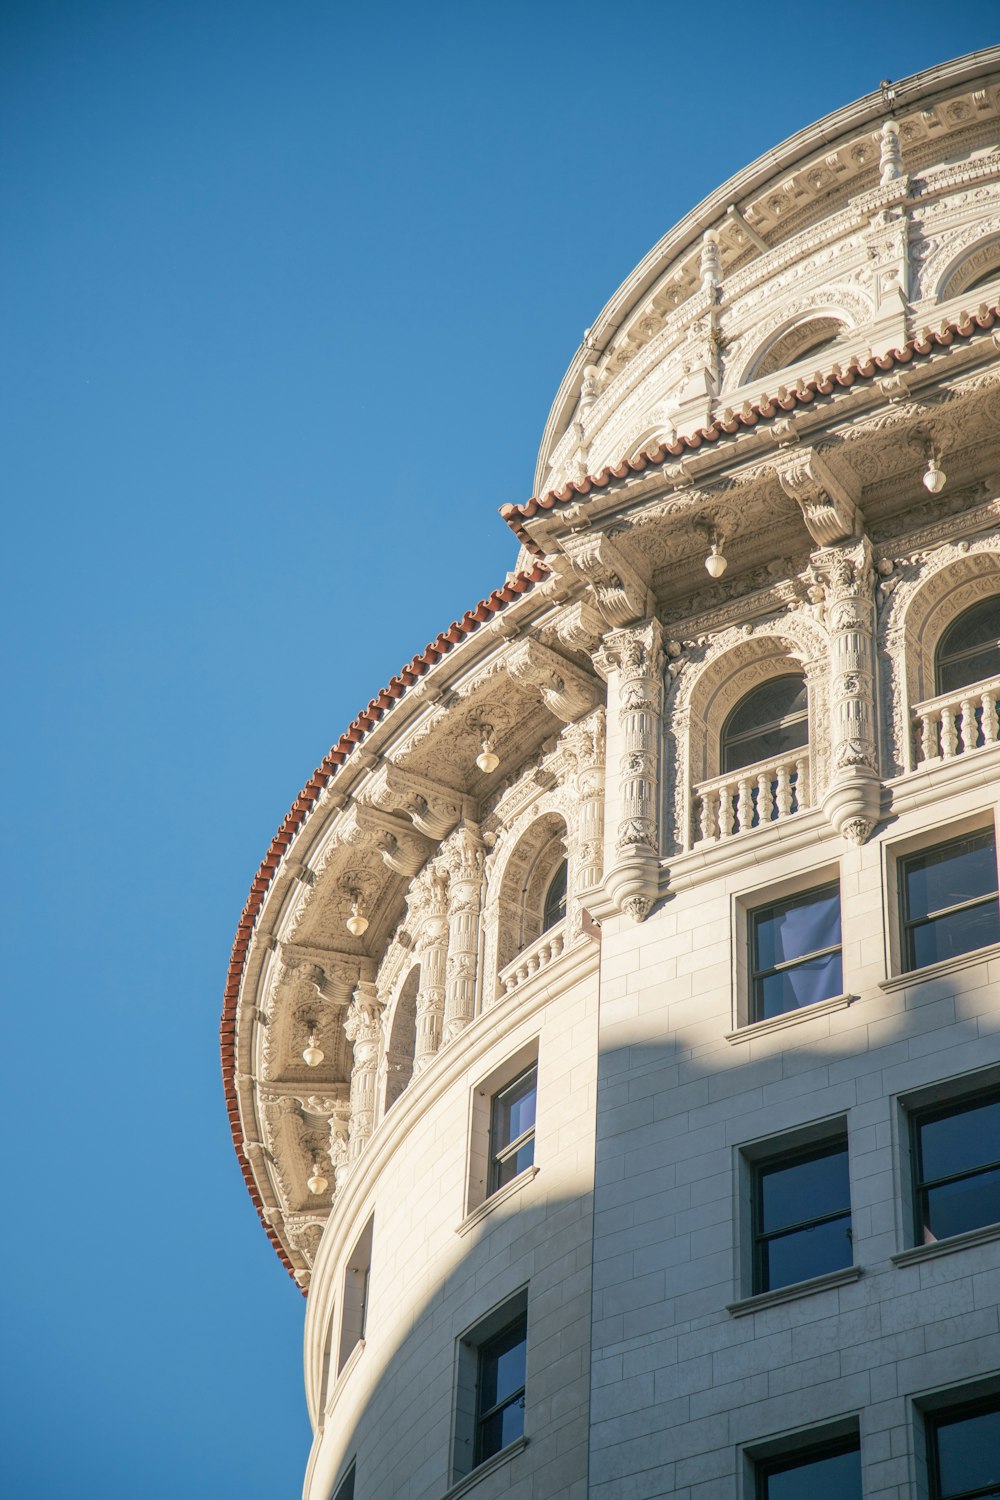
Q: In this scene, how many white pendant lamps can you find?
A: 6